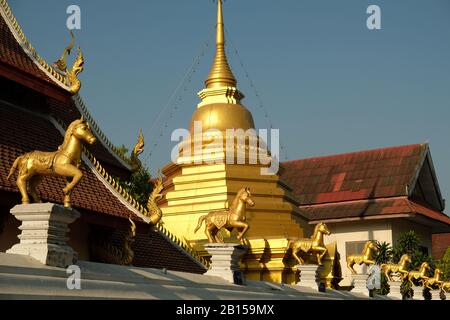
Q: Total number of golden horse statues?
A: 8